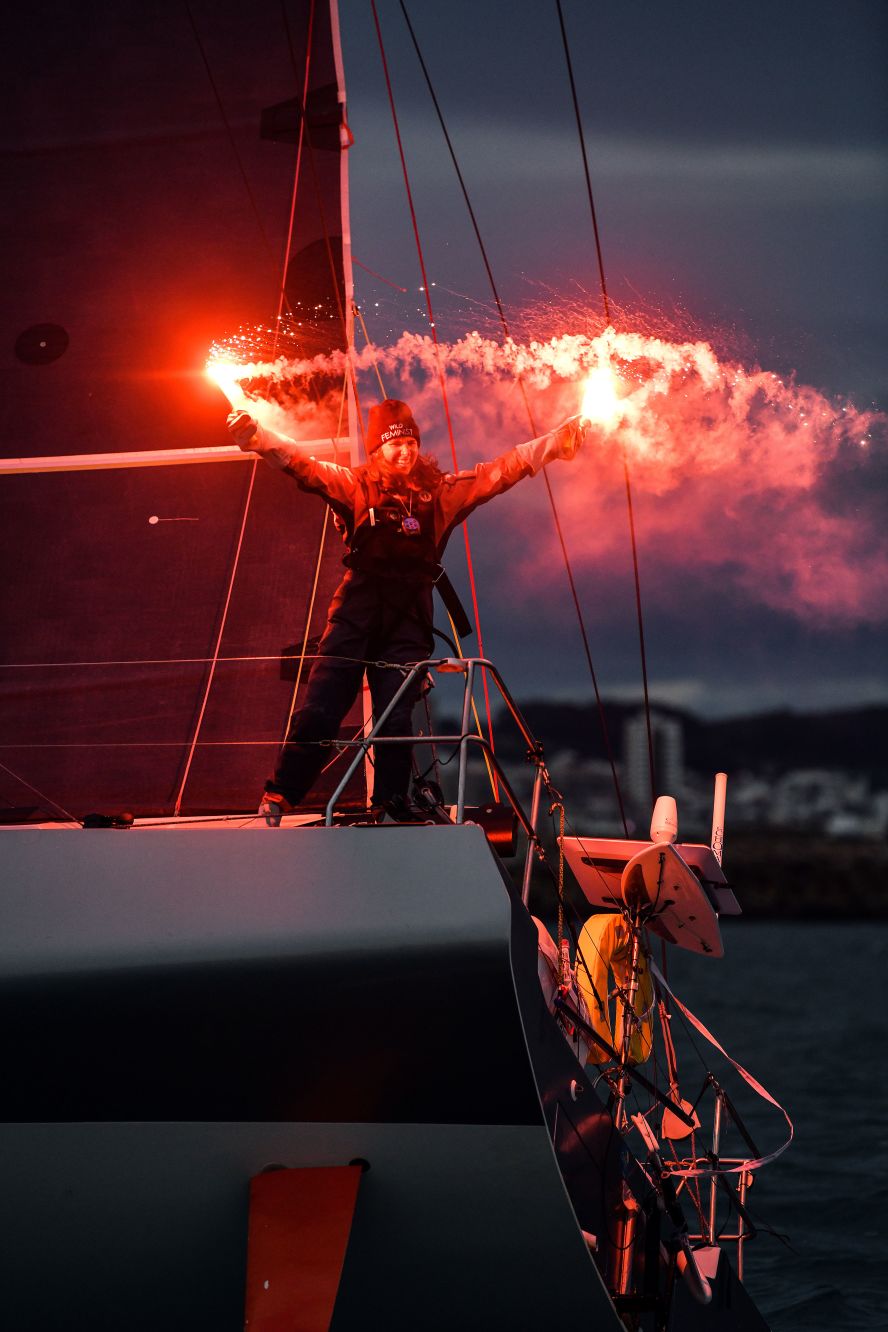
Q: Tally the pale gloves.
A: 2